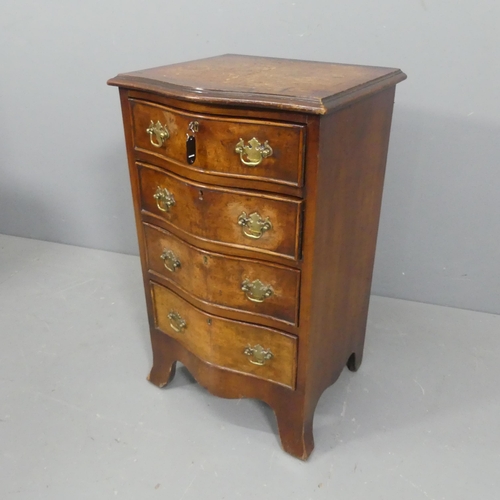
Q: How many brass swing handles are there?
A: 8